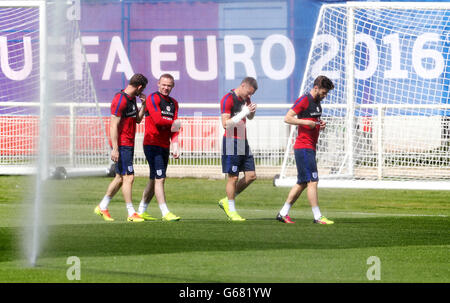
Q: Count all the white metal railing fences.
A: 1